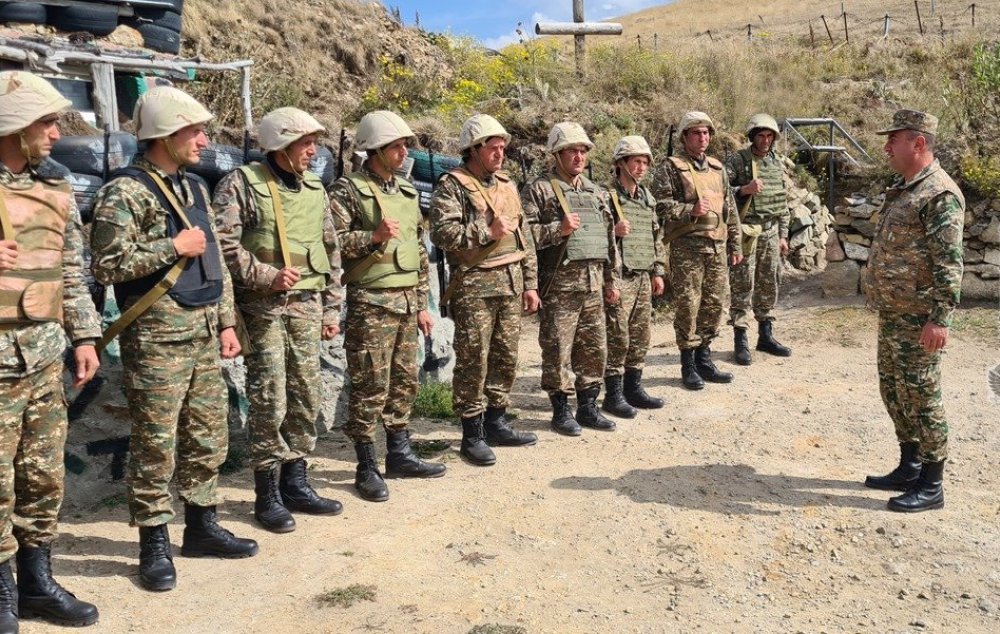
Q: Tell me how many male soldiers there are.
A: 10